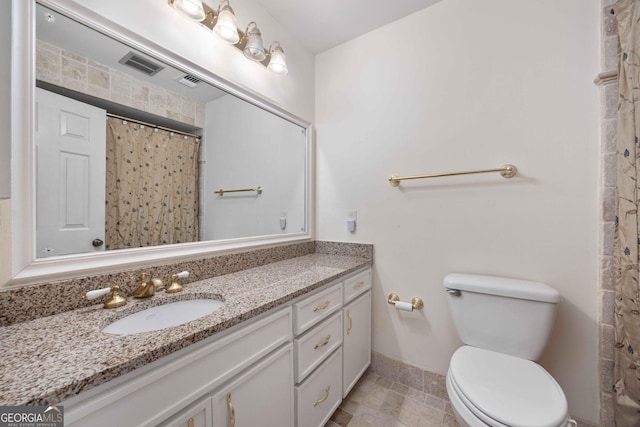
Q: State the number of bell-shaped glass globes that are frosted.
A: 4